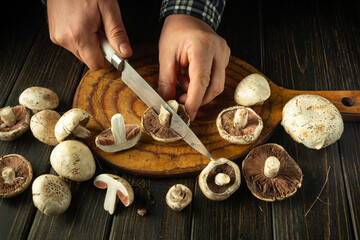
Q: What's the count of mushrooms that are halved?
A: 2